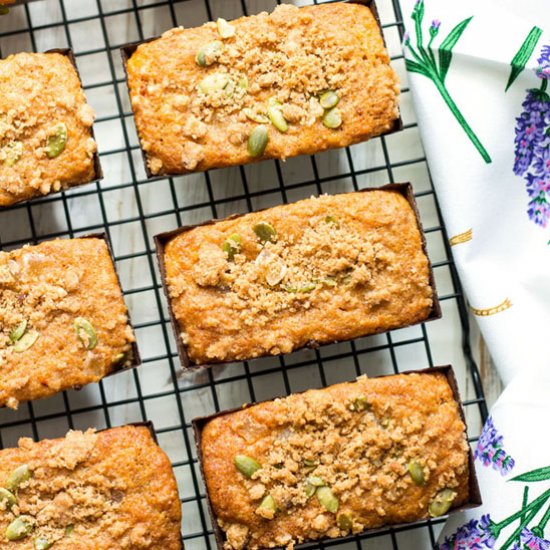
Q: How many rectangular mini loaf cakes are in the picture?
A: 6